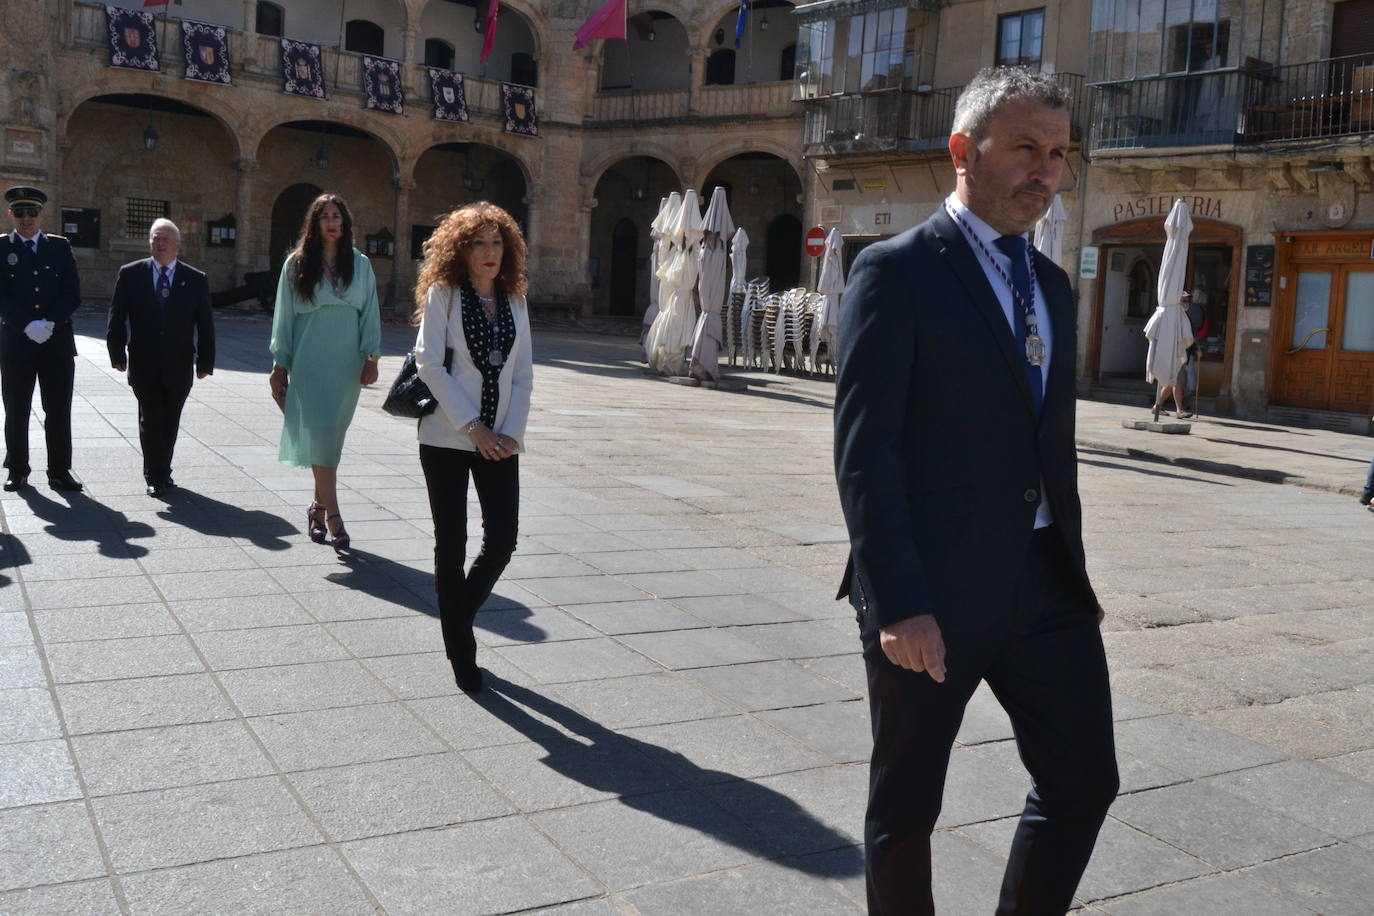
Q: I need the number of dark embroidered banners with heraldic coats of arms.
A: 6